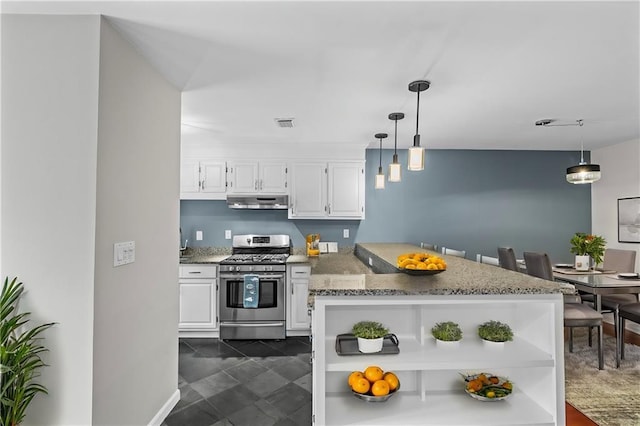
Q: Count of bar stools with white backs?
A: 3